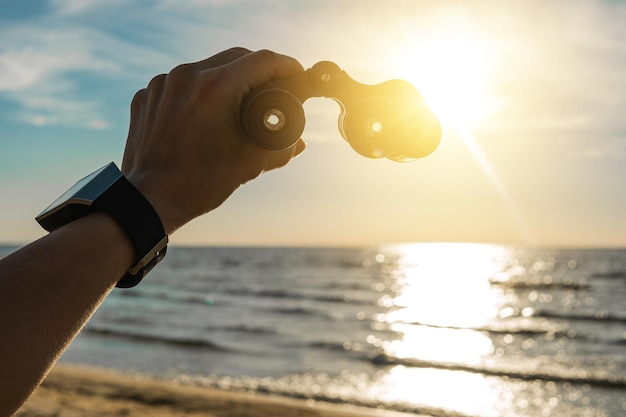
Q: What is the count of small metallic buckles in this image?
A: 1